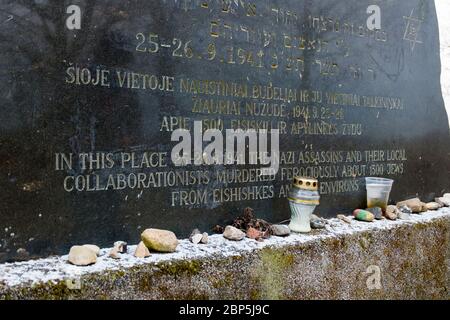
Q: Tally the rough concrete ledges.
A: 1